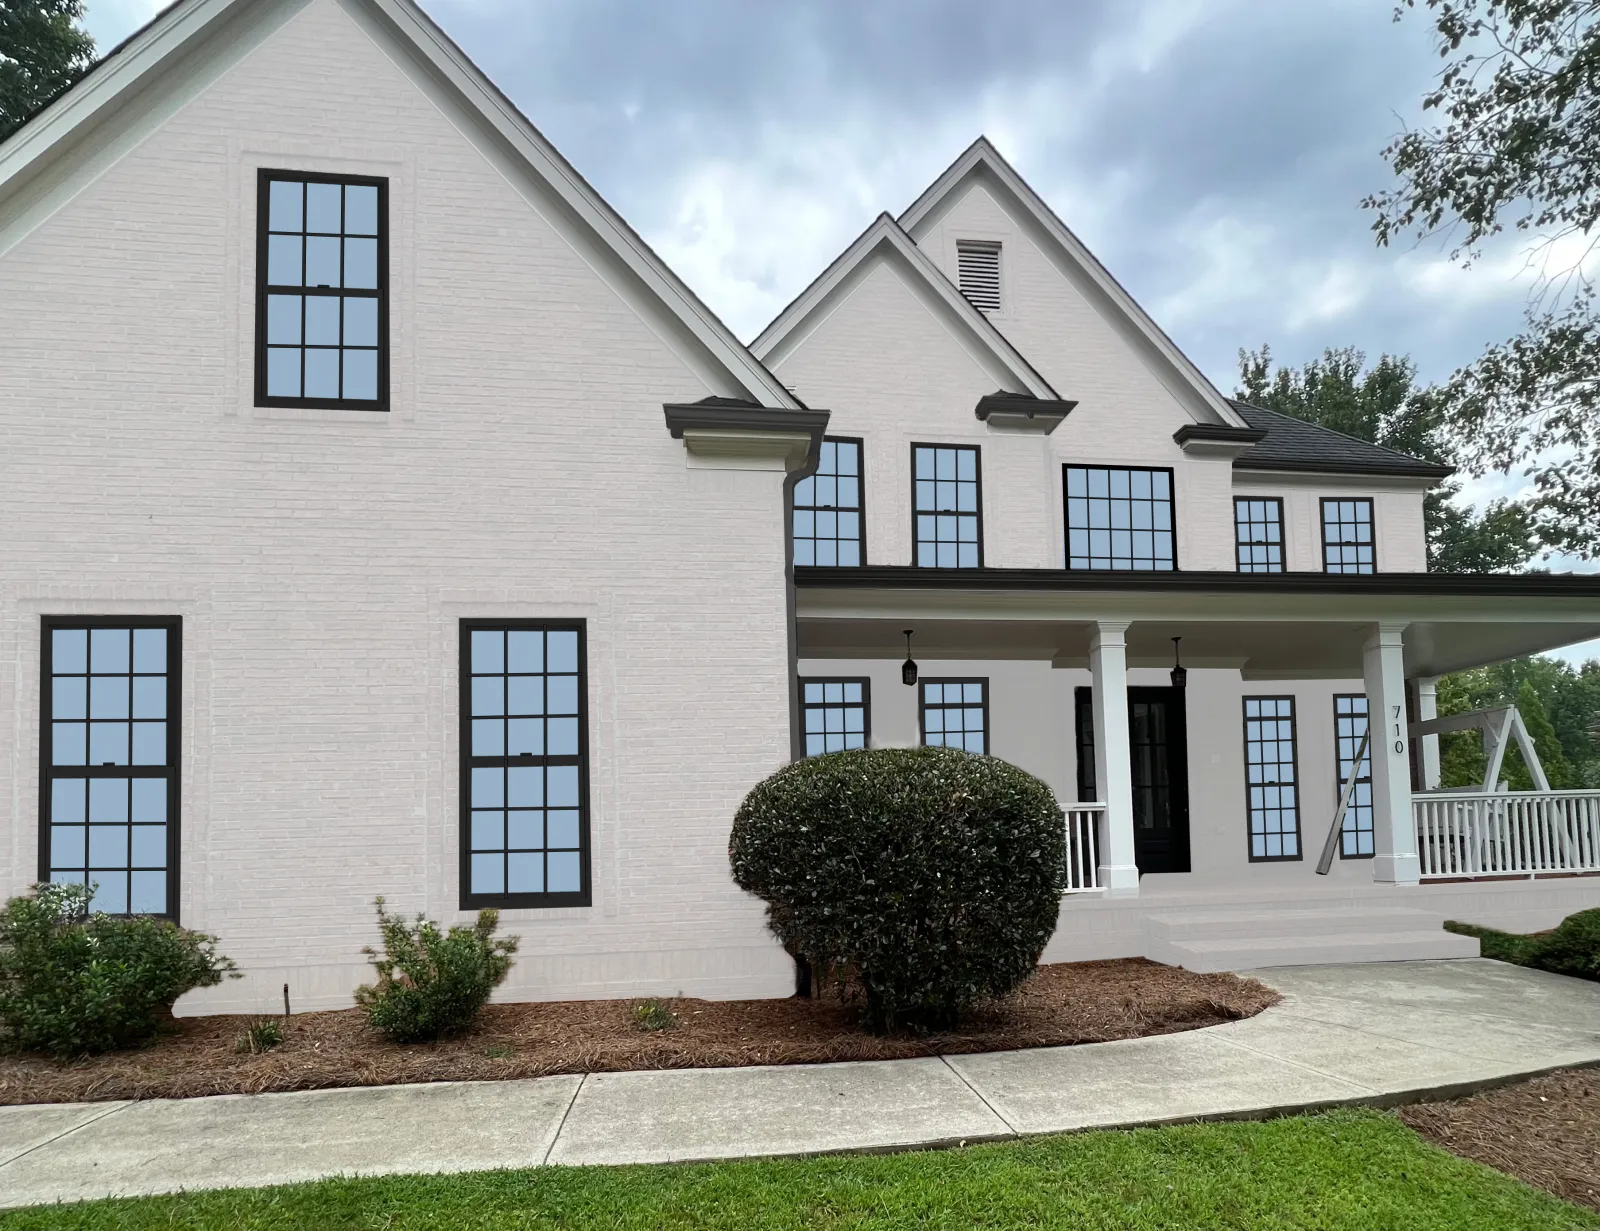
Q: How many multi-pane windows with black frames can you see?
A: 12